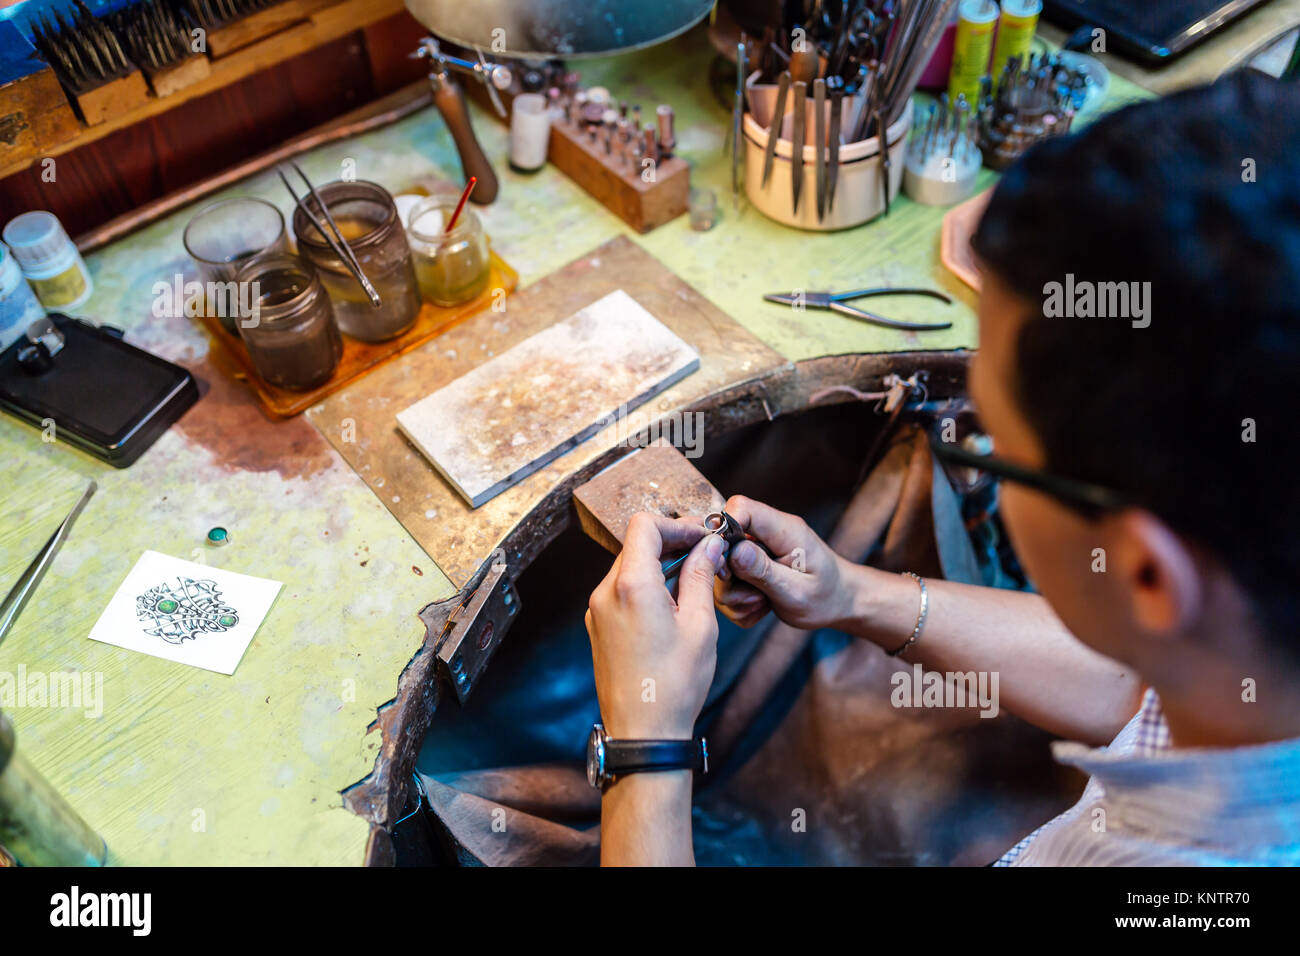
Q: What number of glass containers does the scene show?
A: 4